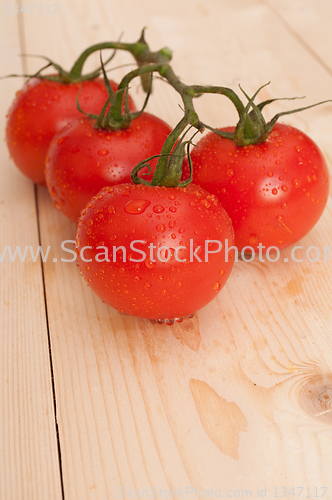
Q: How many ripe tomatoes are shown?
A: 4